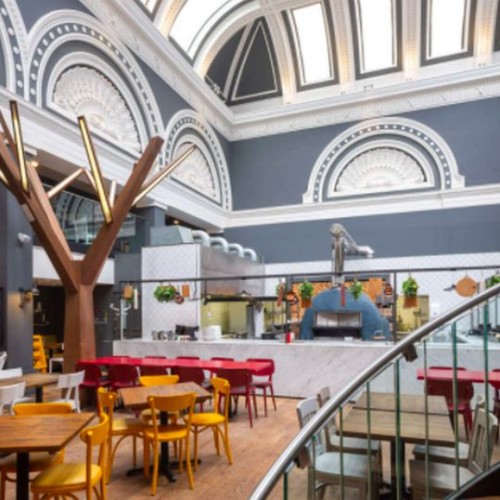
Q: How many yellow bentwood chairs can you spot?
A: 6